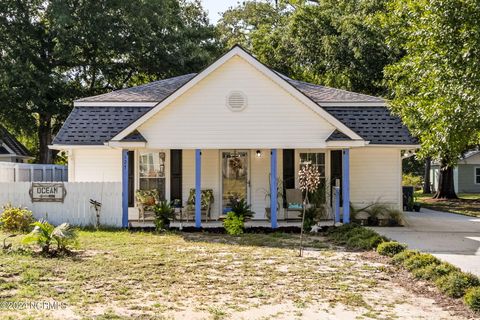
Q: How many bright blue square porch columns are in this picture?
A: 4